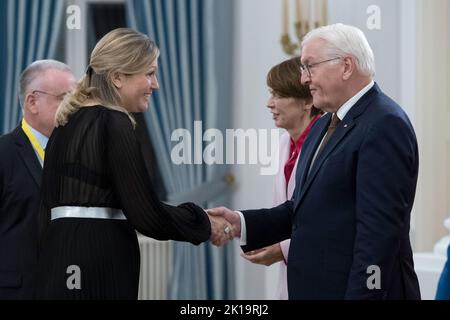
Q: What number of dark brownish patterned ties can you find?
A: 1